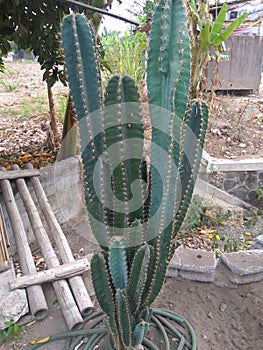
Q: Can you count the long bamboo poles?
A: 3